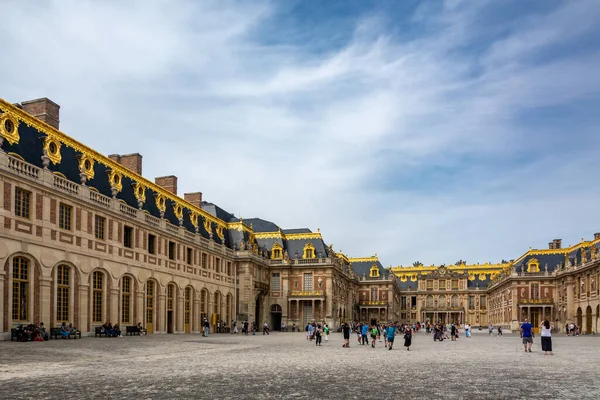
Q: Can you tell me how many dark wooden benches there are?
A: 4